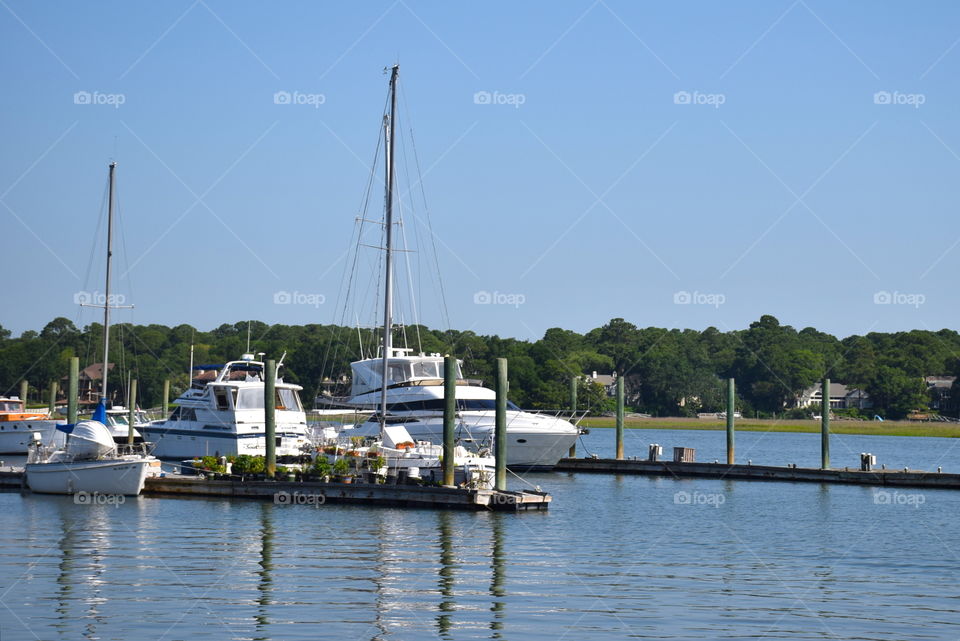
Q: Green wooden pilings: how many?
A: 12